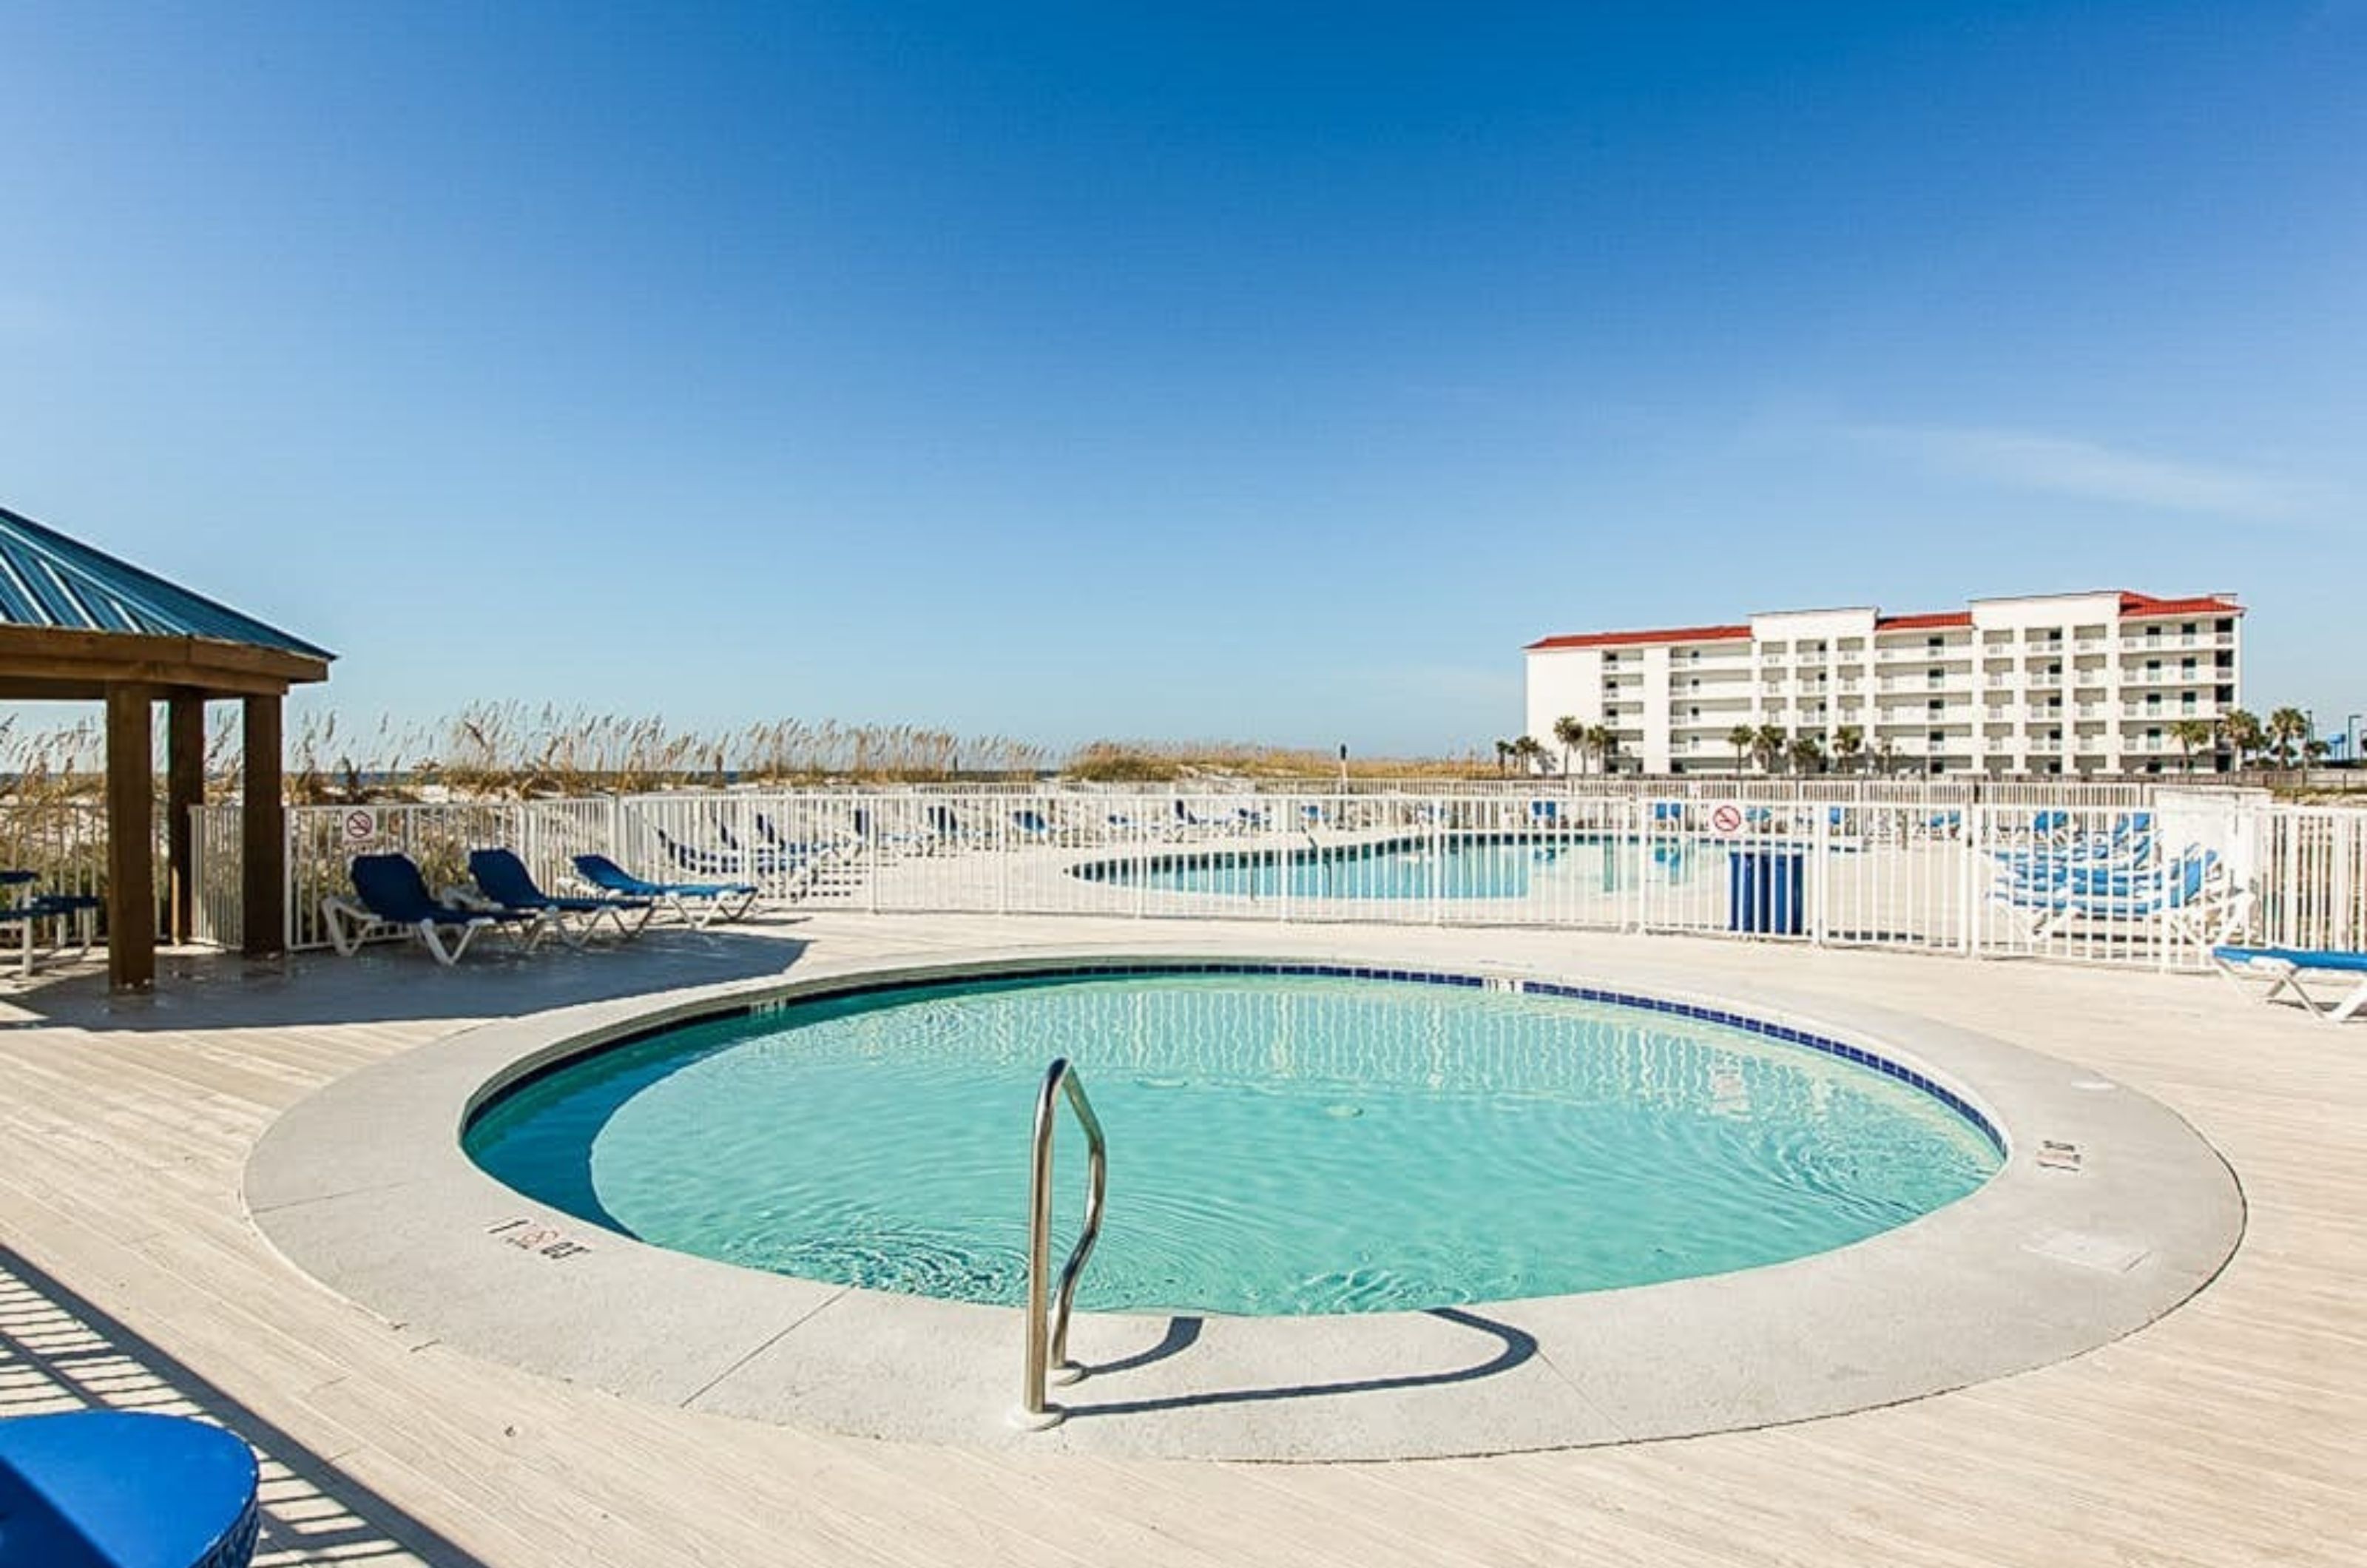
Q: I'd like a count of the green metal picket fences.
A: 0